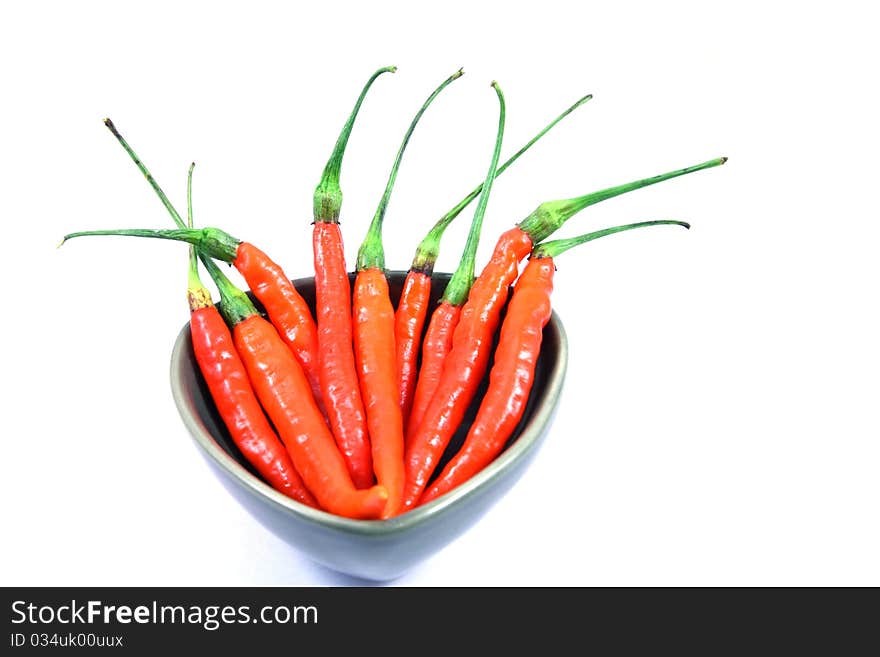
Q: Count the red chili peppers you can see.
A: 9